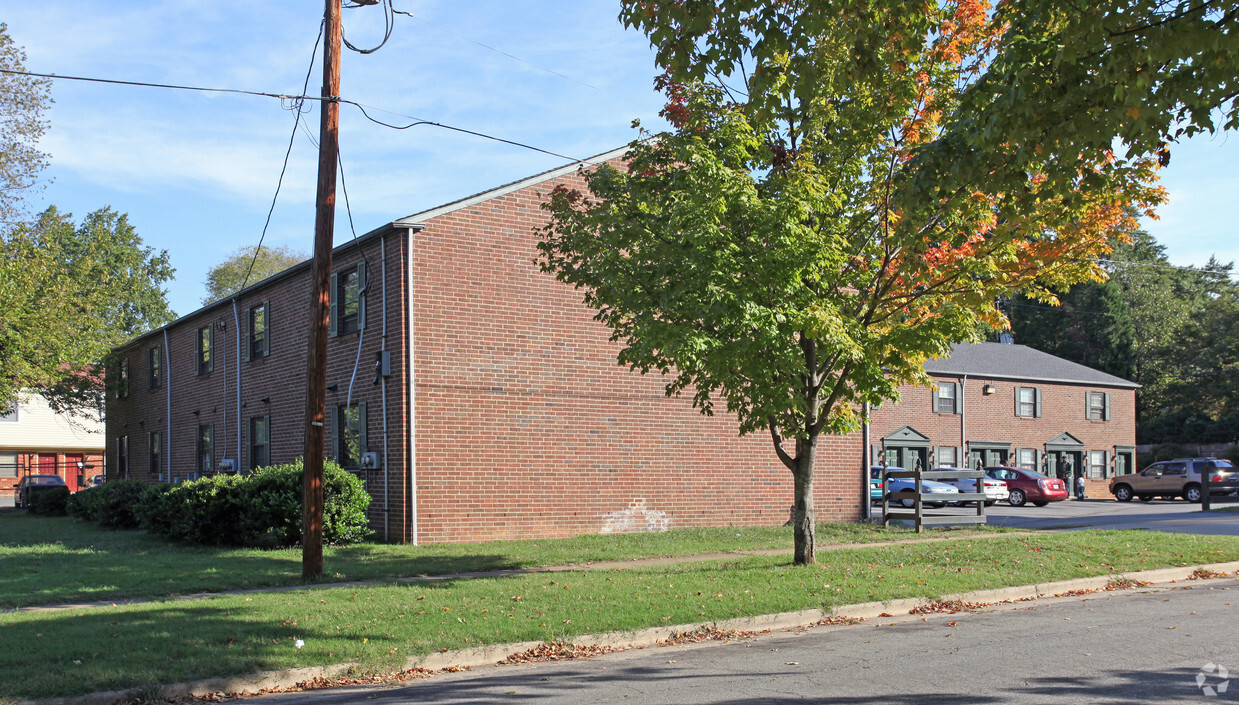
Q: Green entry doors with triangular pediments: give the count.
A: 2